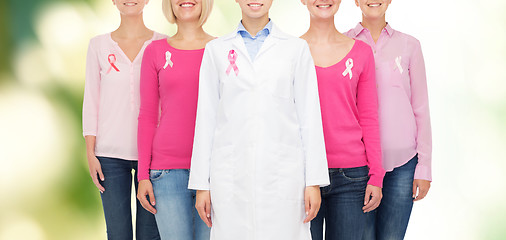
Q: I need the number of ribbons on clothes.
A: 5